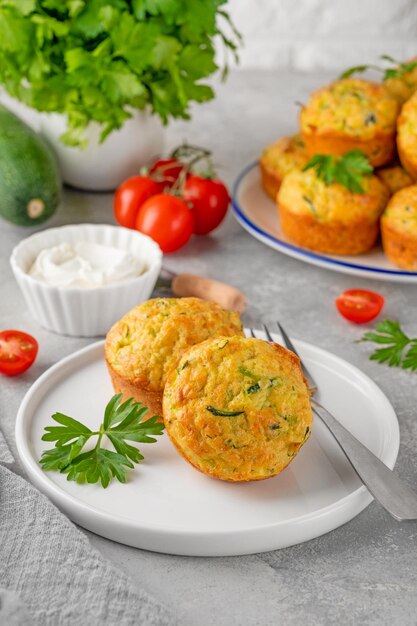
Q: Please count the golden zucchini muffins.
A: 9